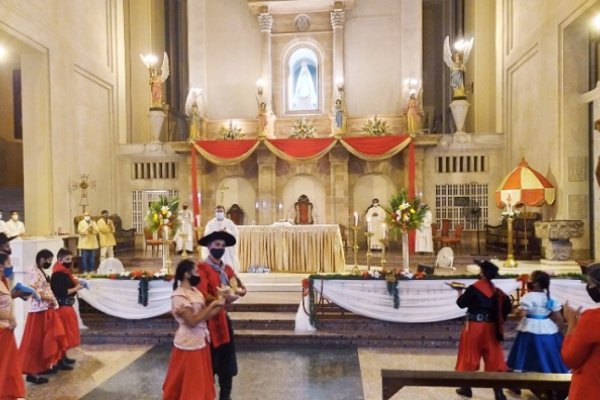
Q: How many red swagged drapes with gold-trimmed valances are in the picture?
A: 3